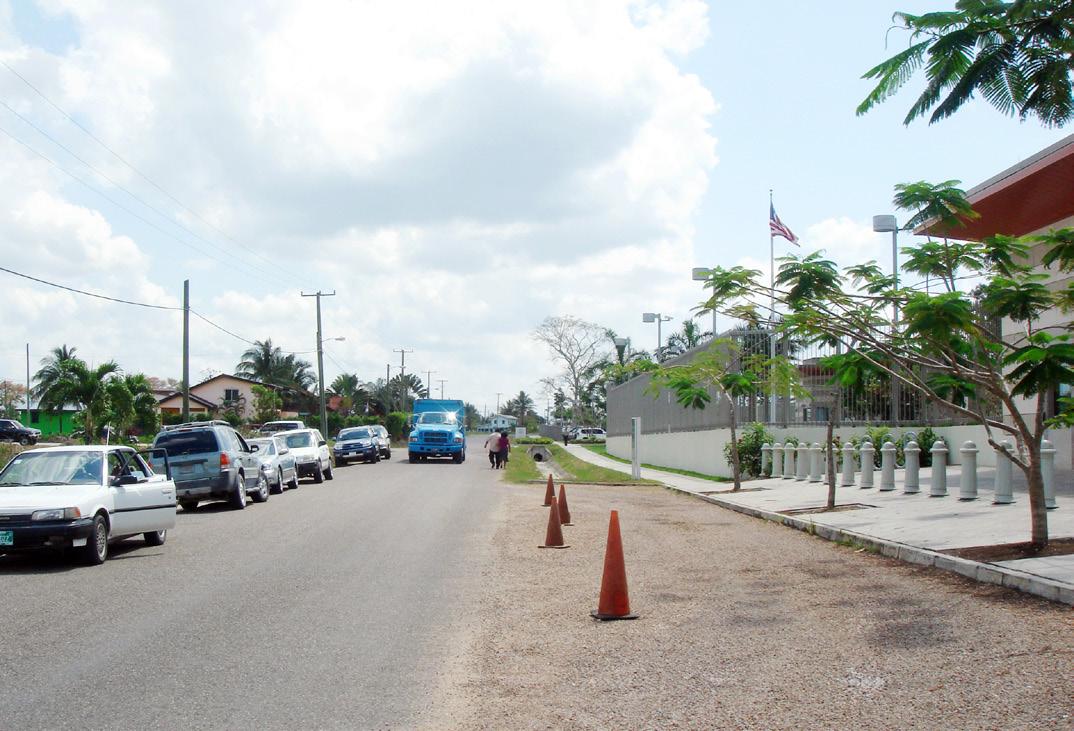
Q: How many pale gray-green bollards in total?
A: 14